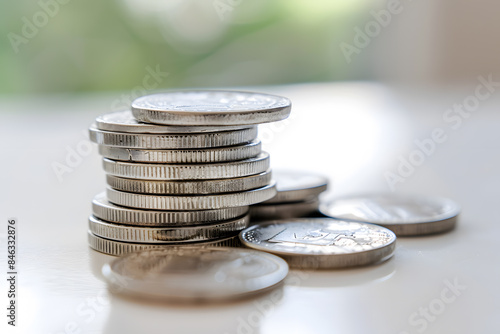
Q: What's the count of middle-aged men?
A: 0